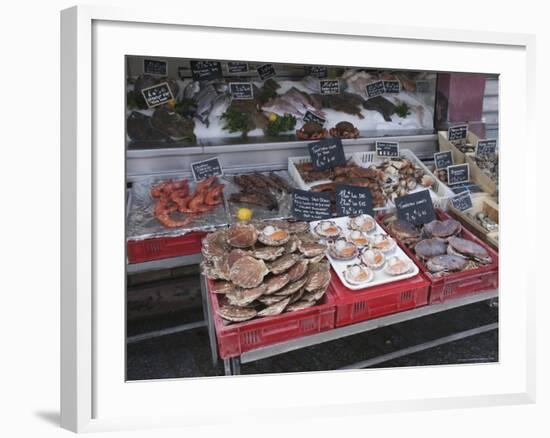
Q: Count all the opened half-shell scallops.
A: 9